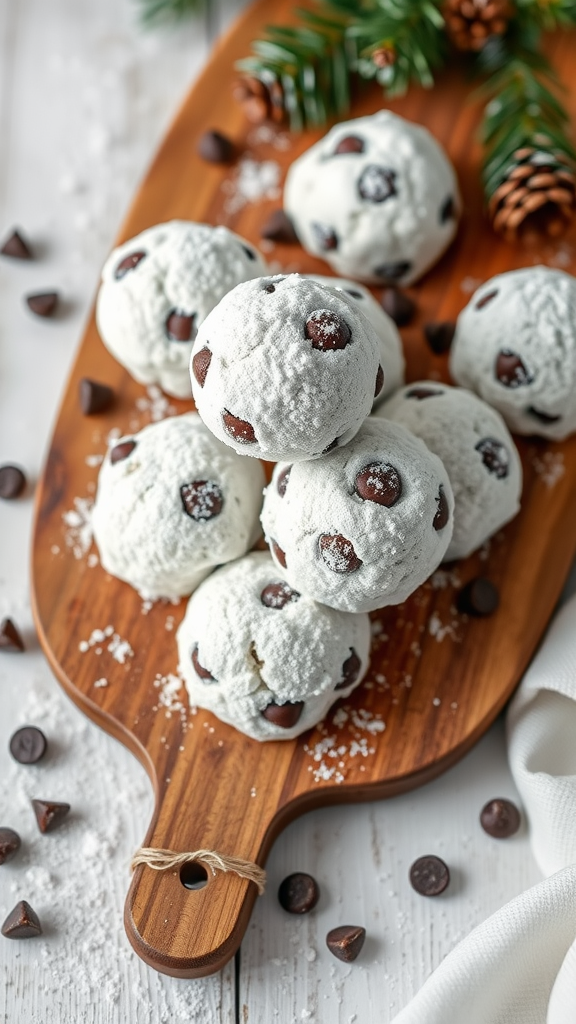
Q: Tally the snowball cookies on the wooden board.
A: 9